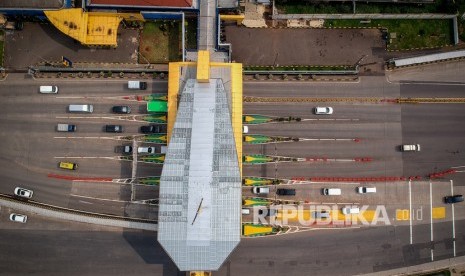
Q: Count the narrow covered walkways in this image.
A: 1